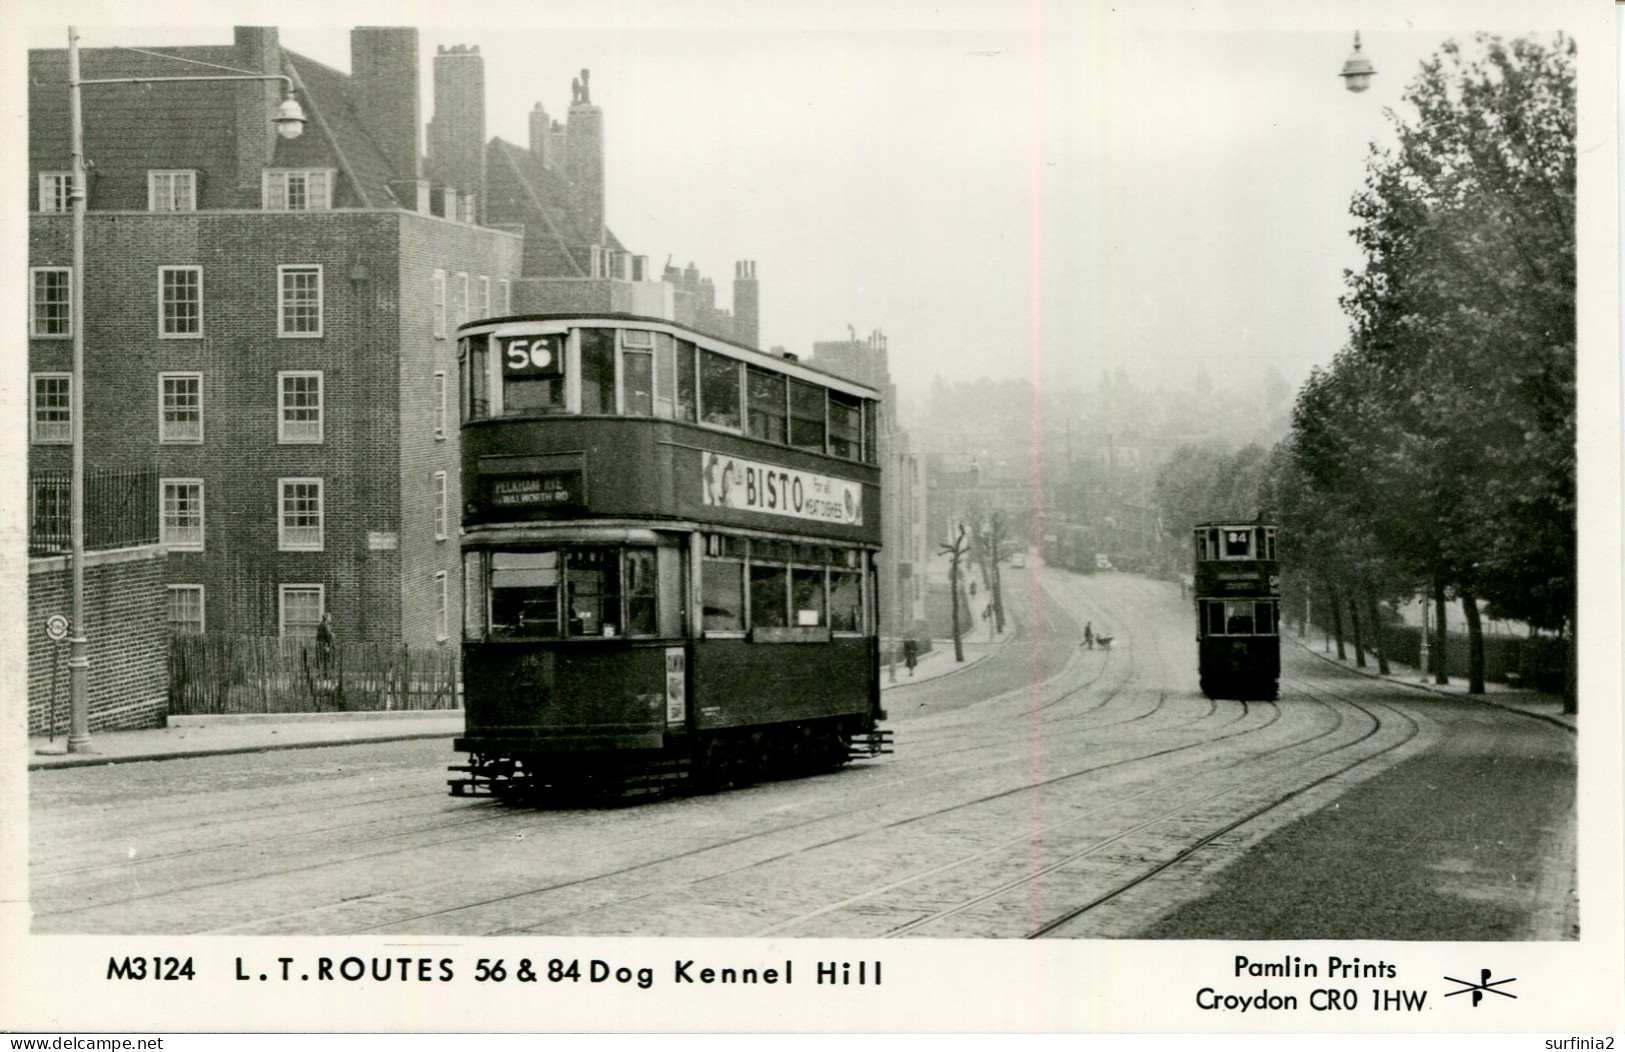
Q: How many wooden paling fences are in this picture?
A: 1